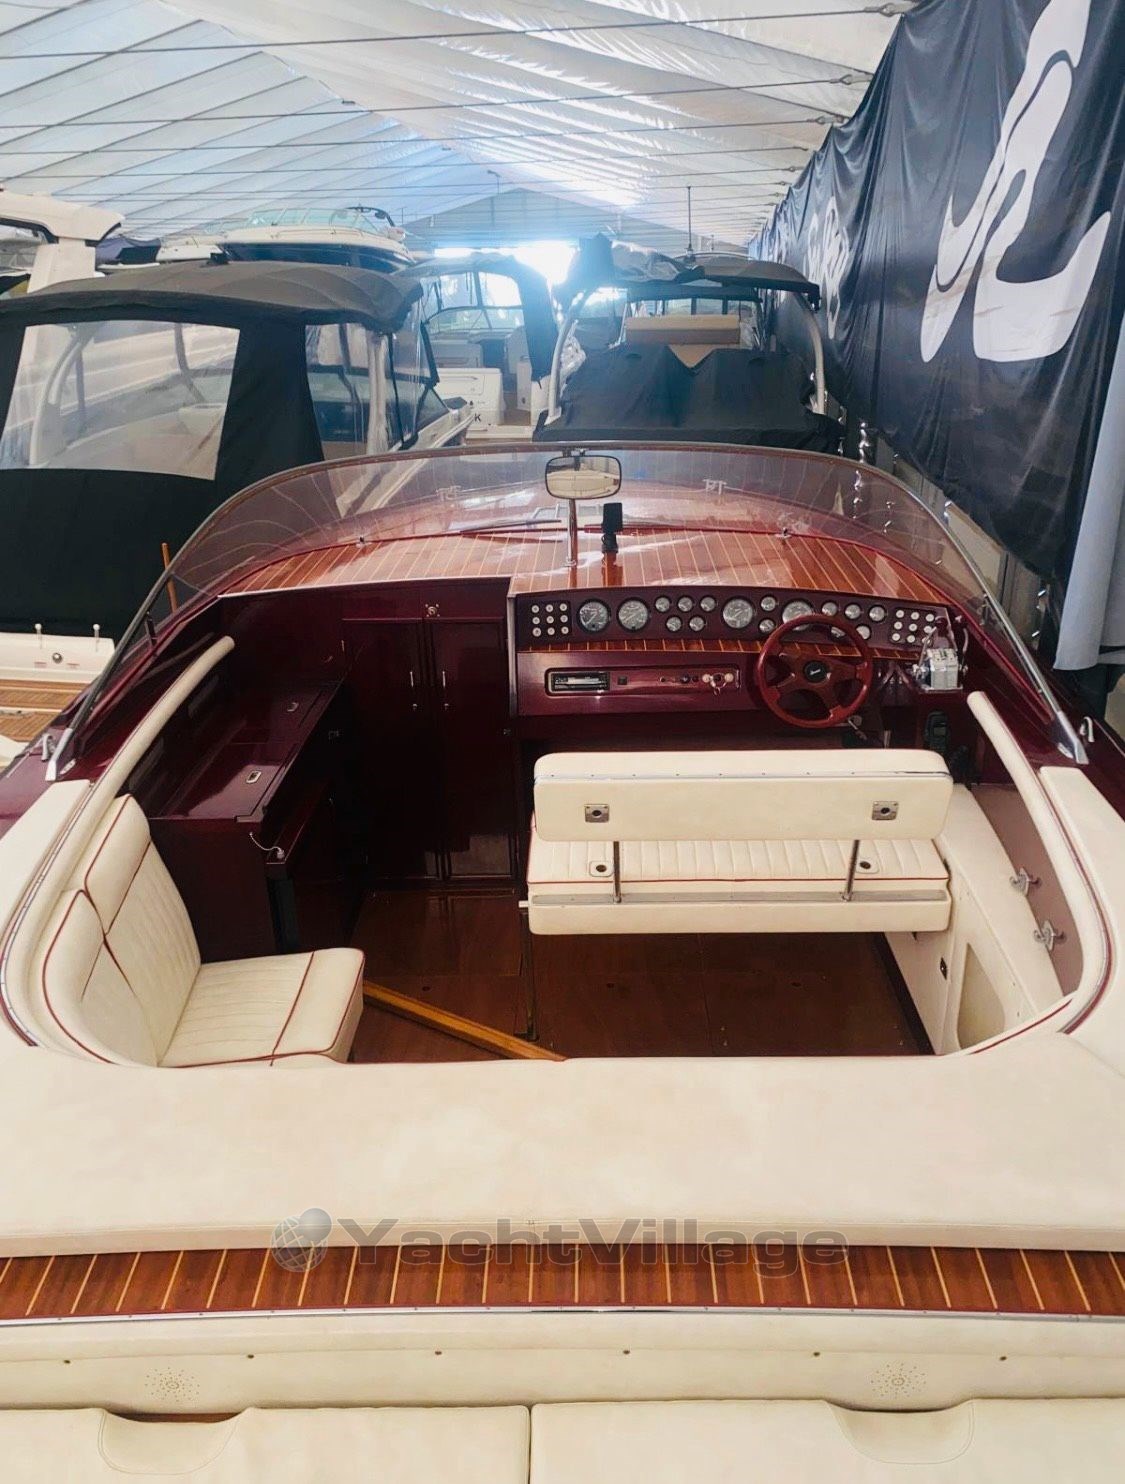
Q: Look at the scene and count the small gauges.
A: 12